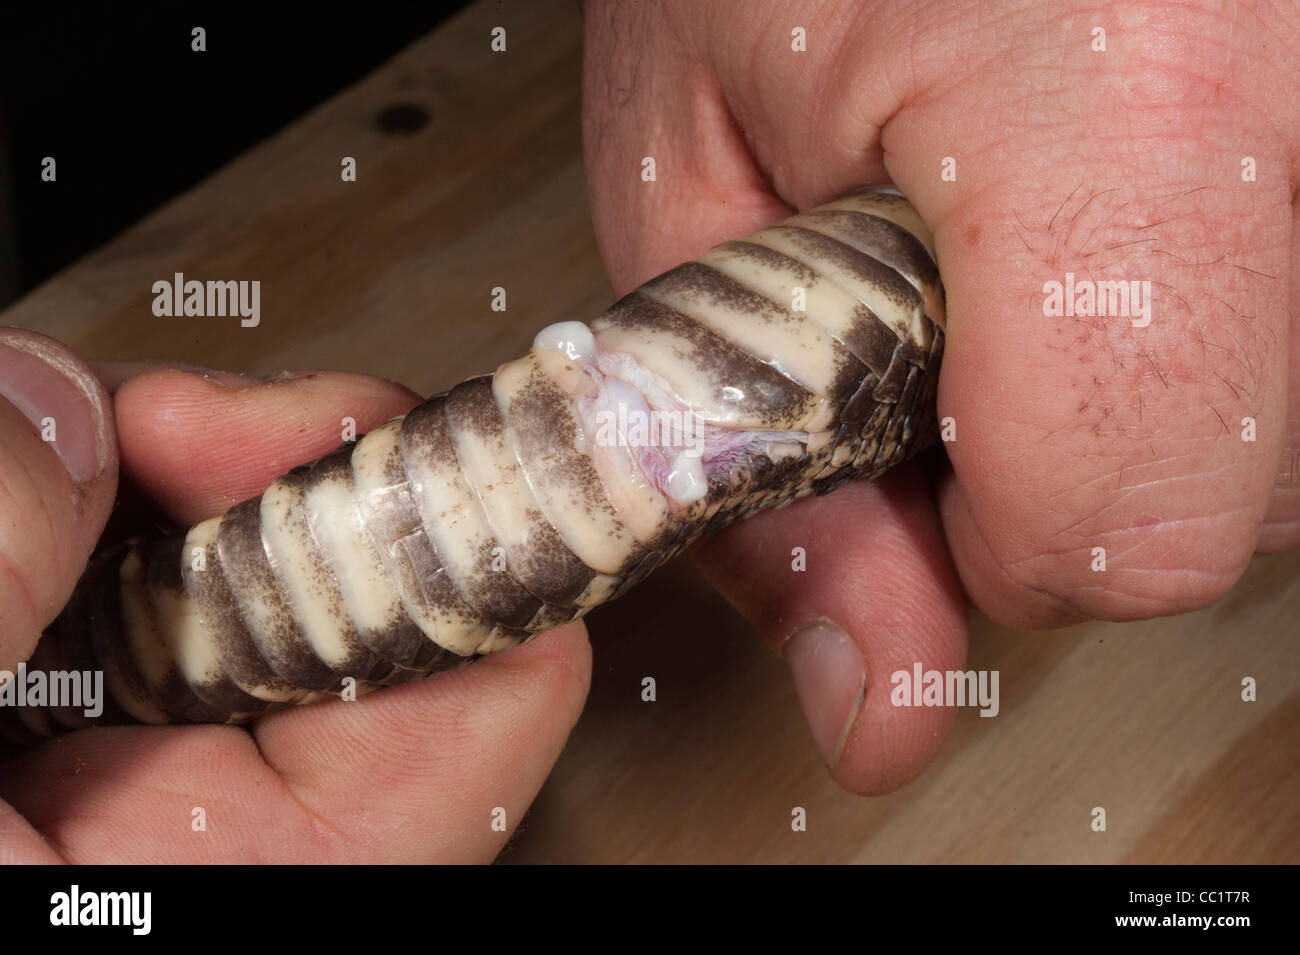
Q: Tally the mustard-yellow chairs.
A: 0